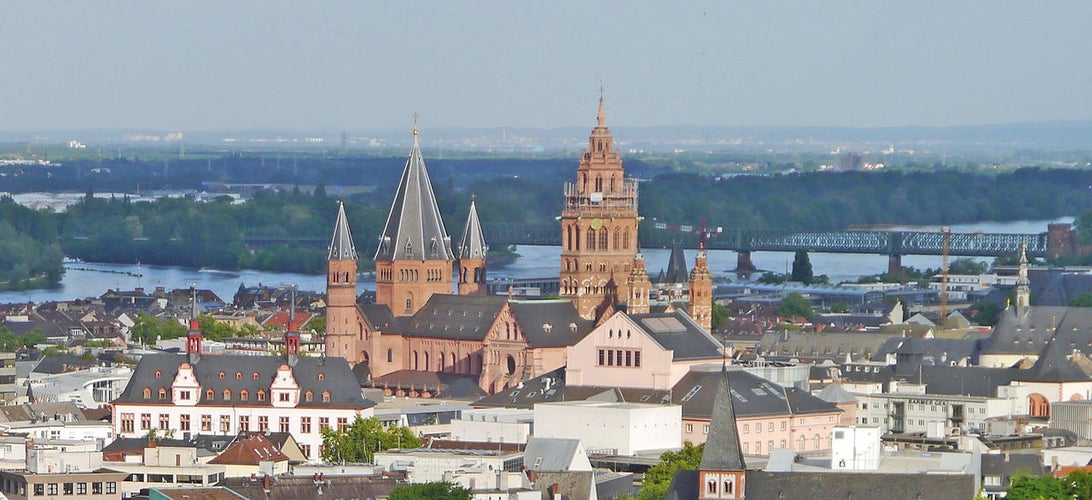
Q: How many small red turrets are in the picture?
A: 2